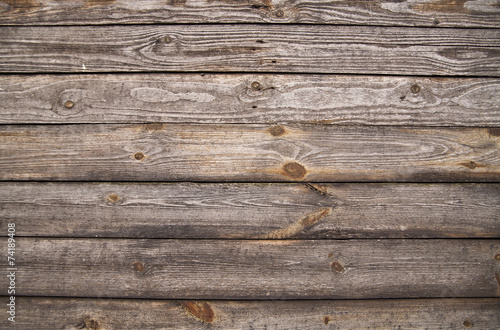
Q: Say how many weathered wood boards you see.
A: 7